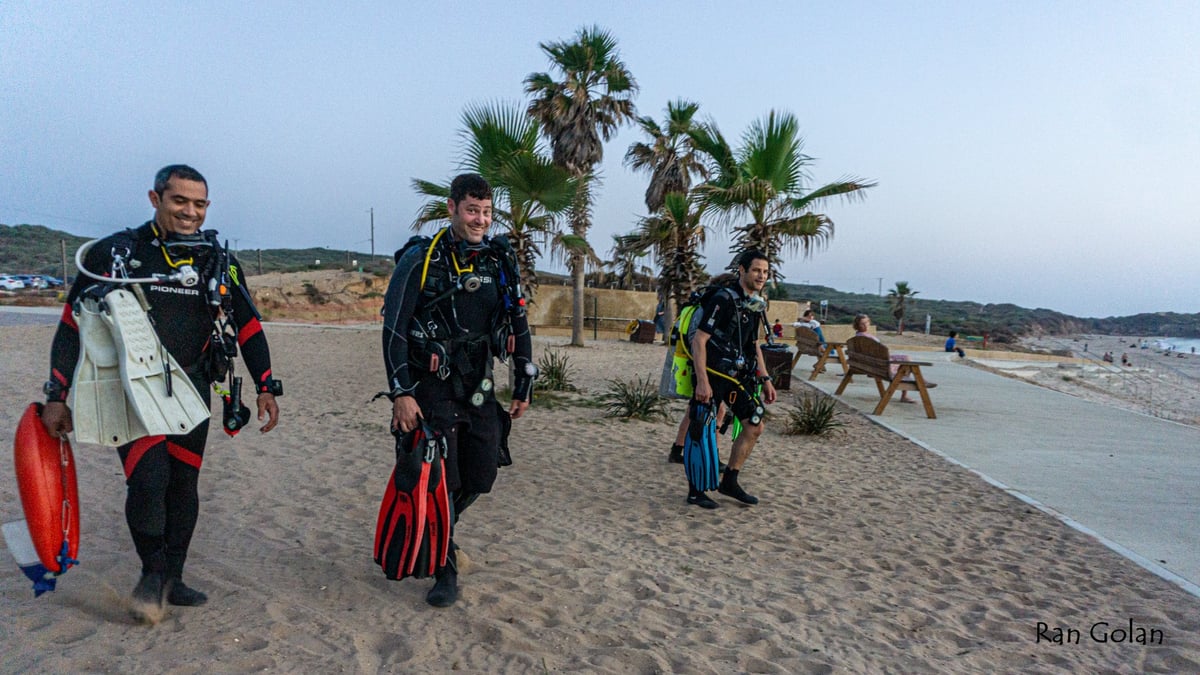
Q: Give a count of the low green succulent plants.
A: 3